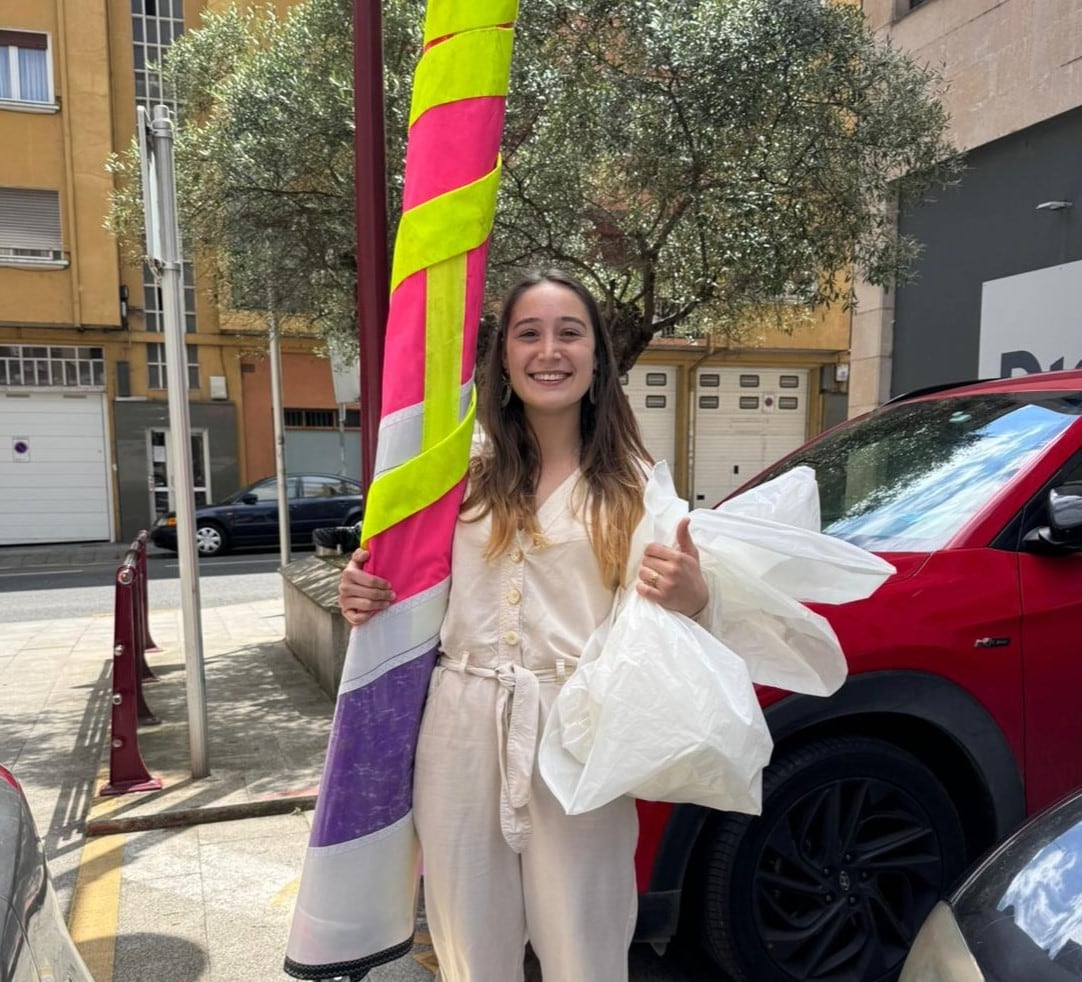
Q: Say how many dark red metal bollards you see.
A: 4